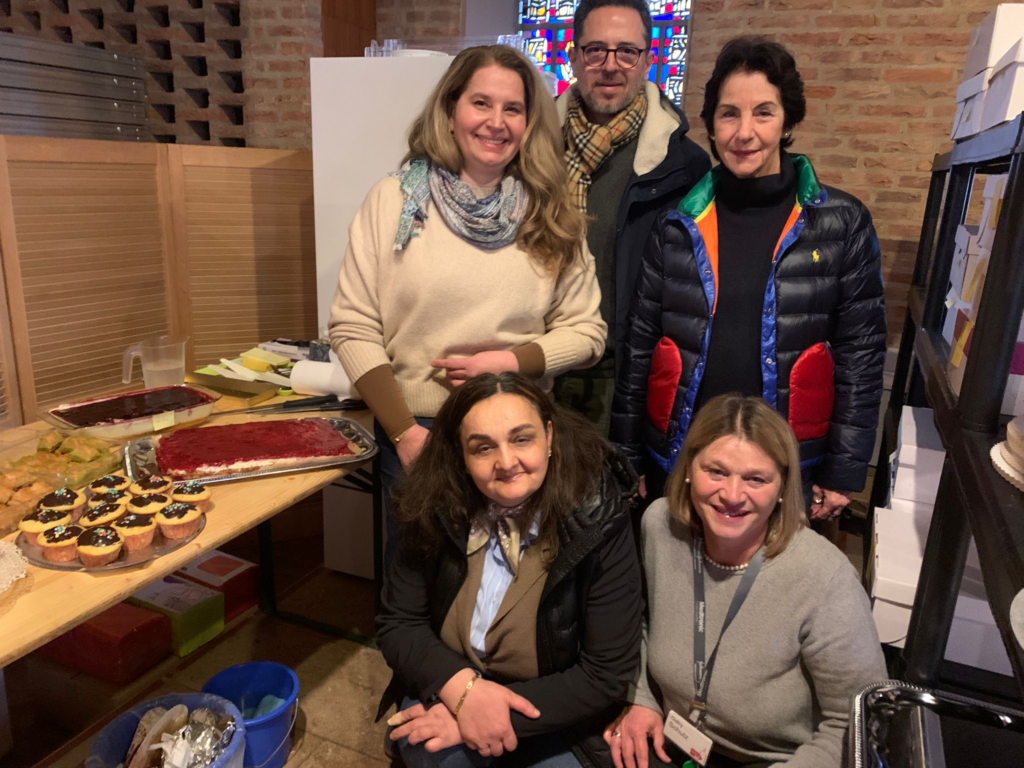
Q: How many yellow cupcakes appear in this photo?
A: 12